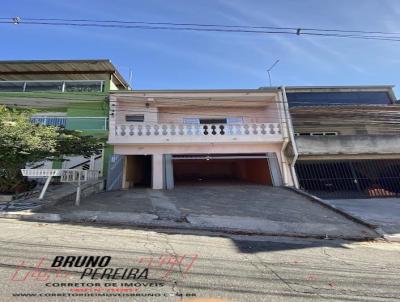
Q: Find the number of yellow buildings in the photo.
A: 0